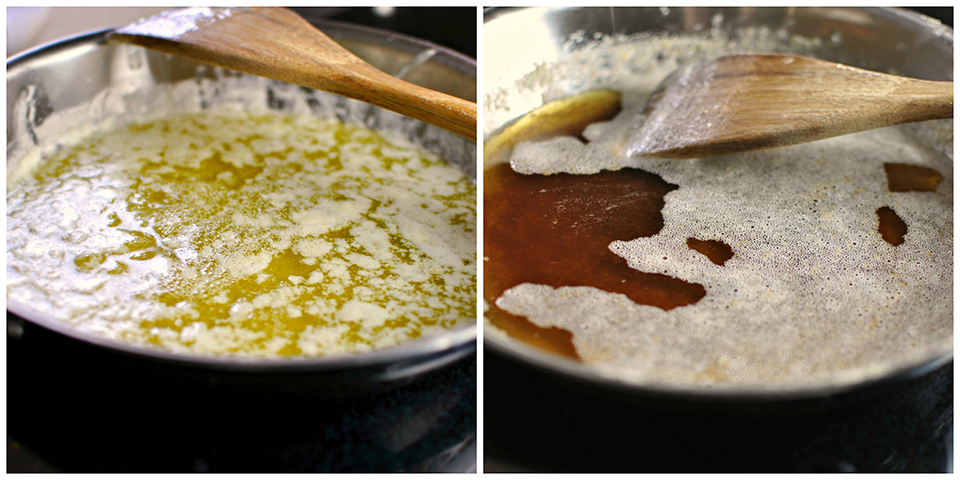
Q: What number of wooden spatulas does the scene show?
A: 2